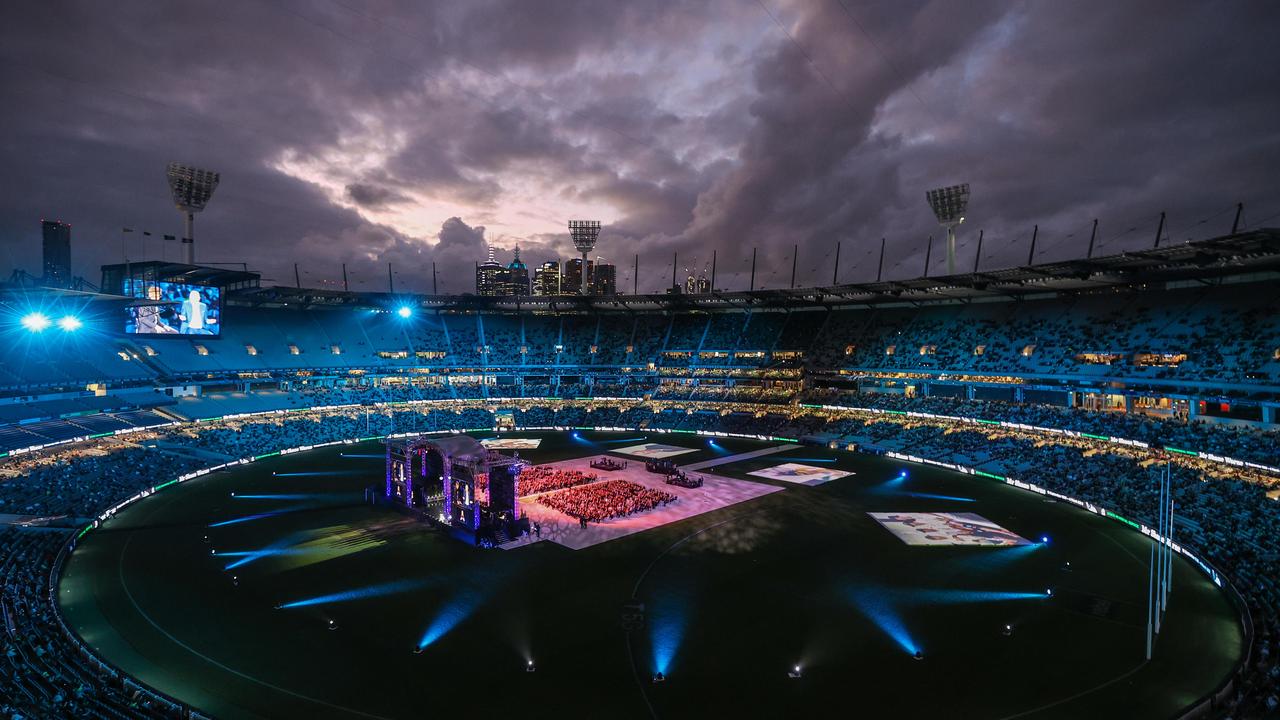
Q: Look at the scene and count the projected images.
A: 4